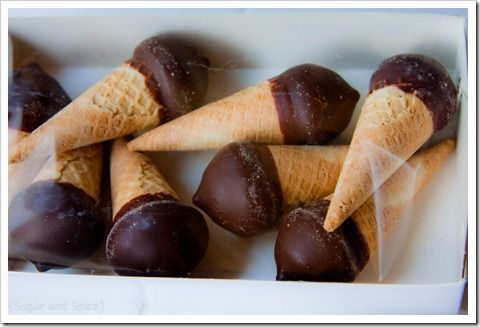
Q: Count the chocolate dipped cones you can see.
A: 8